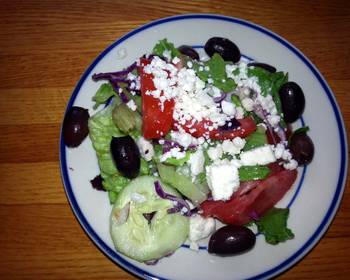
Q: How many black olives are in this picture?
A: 8